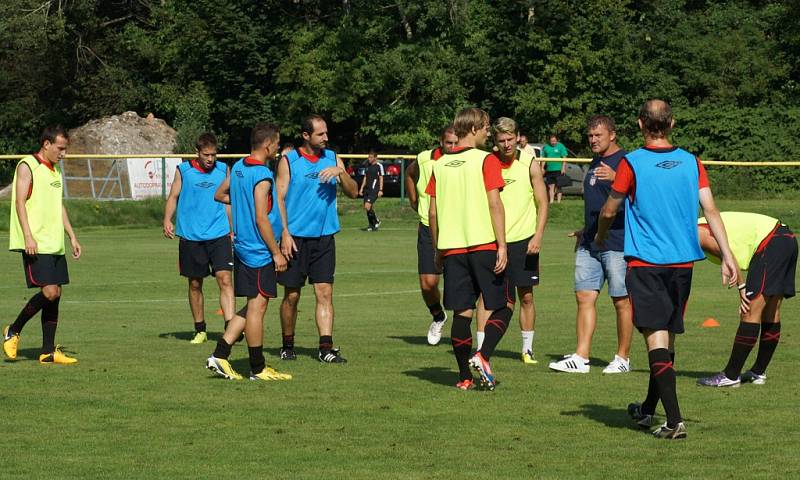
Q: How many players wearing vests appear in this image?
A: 9